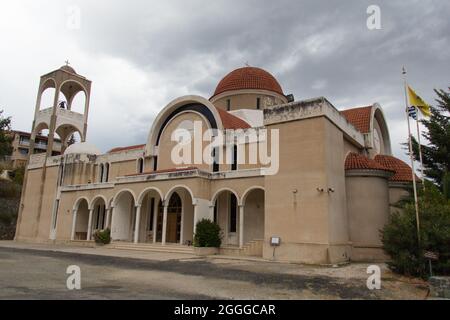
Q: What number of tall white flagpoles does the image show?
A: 2